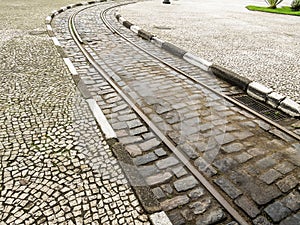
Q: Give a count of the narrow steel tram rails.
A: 2